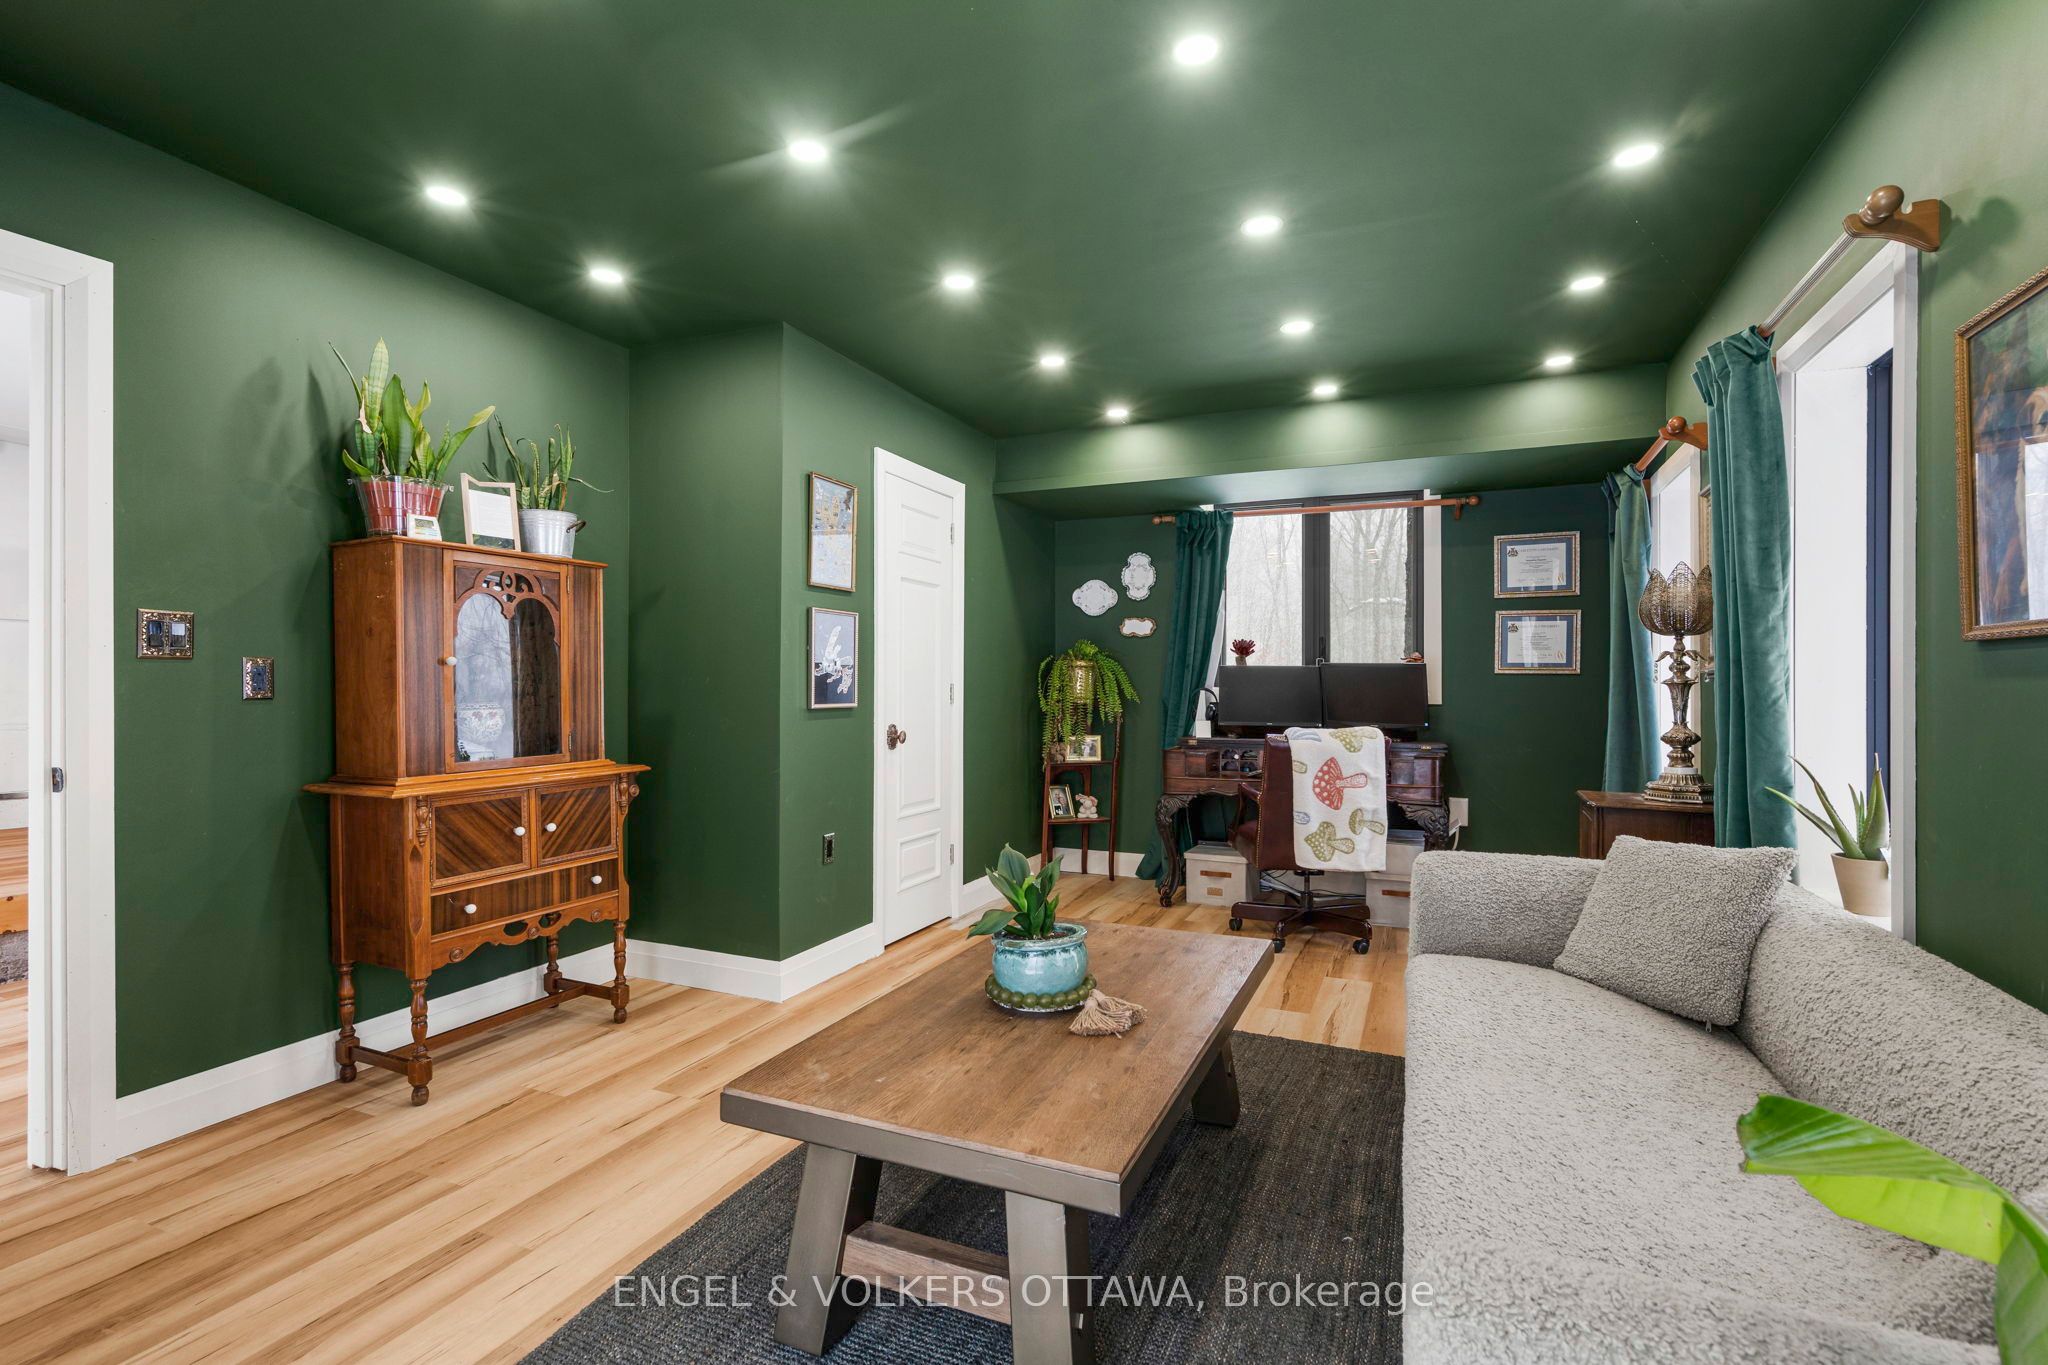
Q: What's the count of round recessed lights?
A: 13